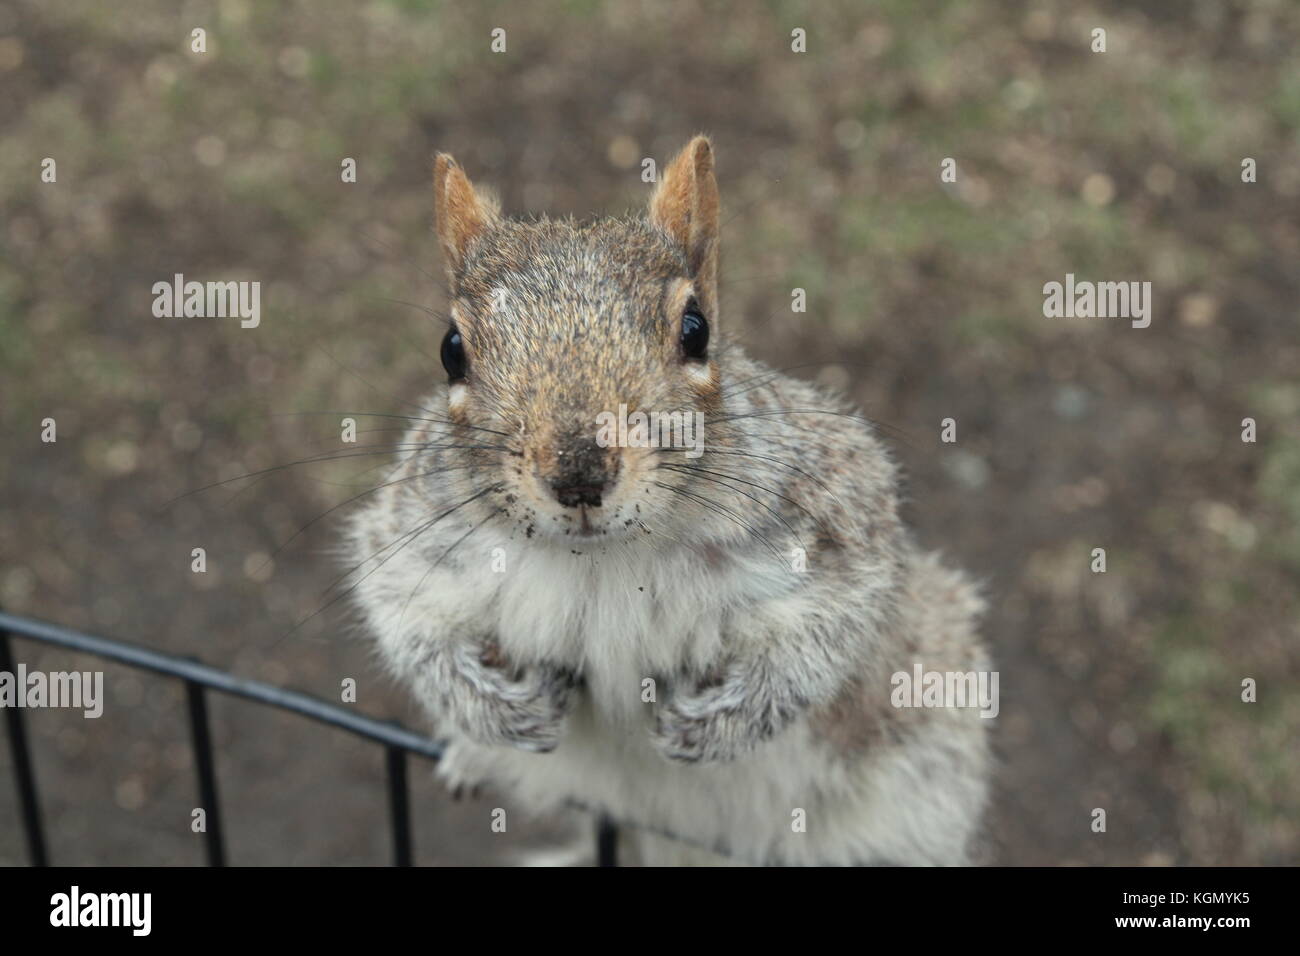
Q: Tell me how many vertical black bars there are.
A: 4